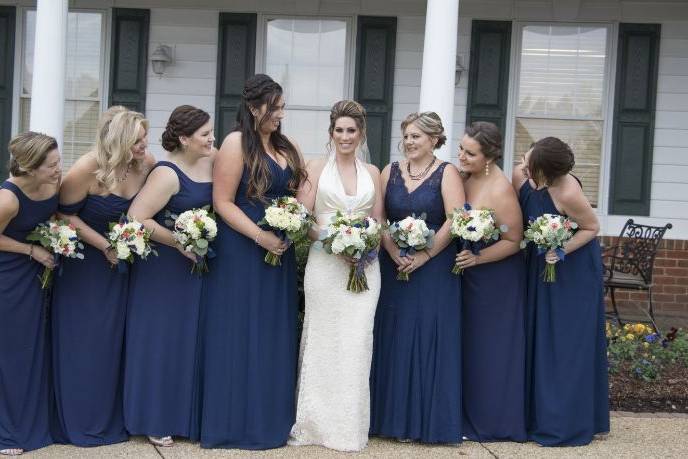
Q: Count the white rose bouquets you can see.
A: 8